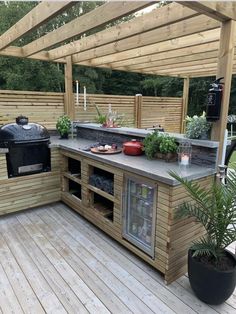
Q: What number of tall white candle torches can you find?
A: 2